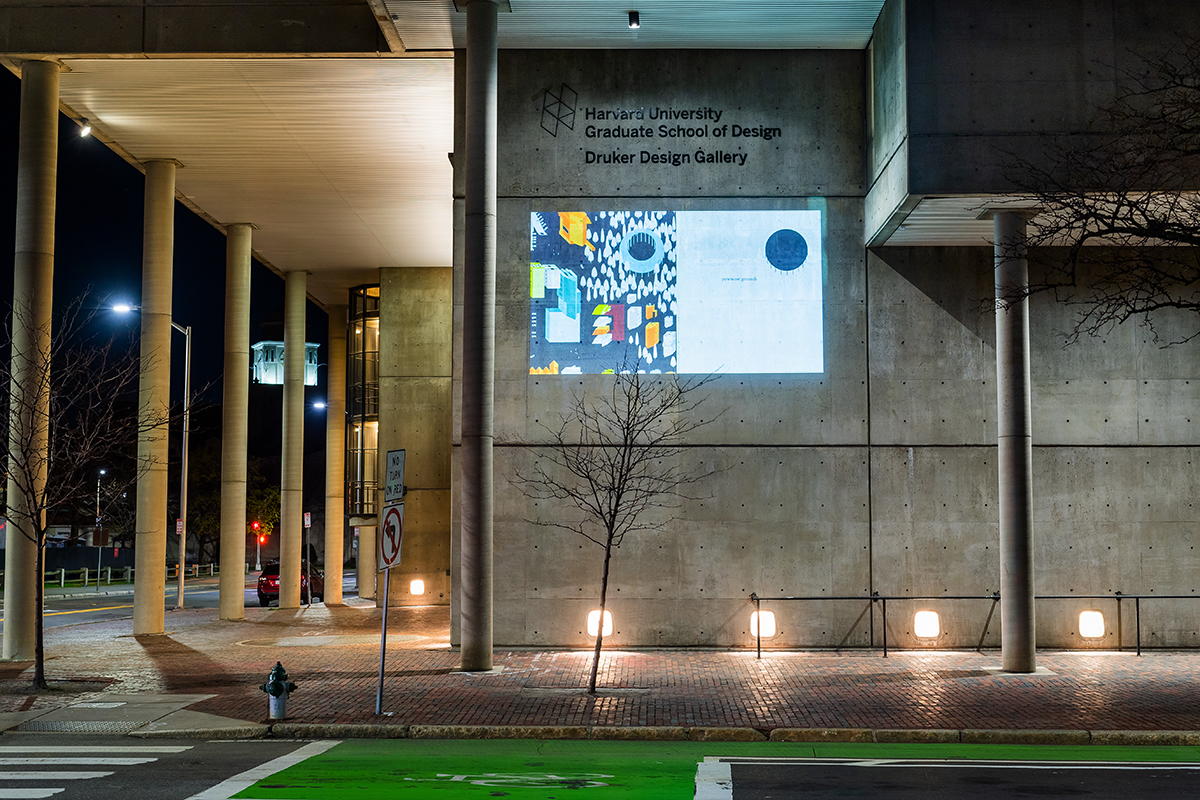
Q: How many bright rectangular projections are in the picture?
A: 1